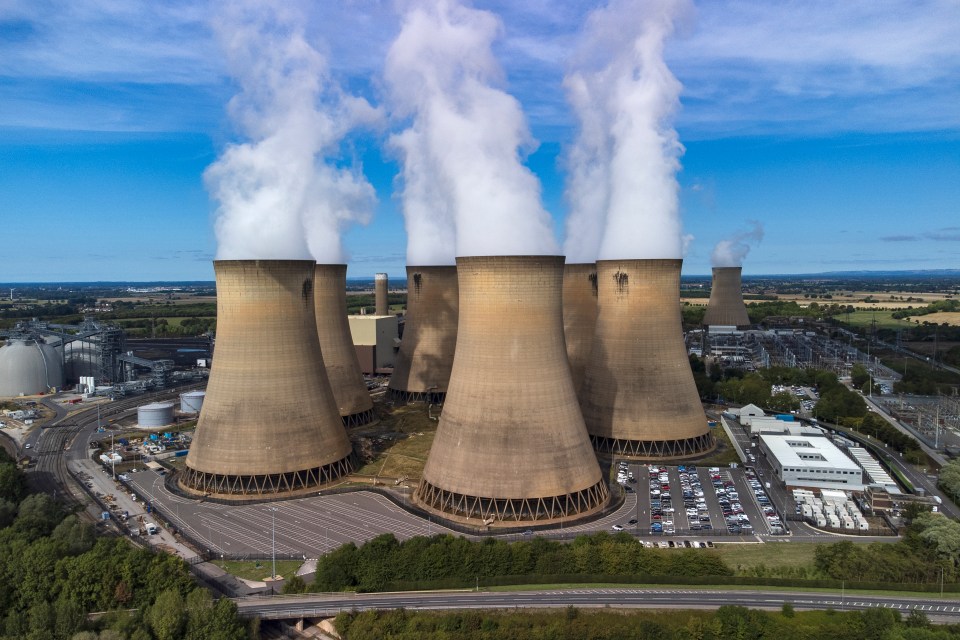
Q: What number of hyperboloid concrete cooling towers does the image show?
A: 7